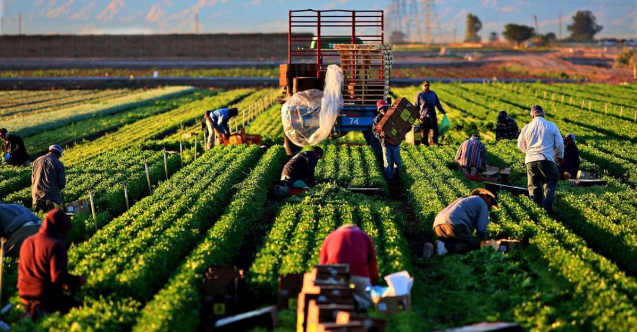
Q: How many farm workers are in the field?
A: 14